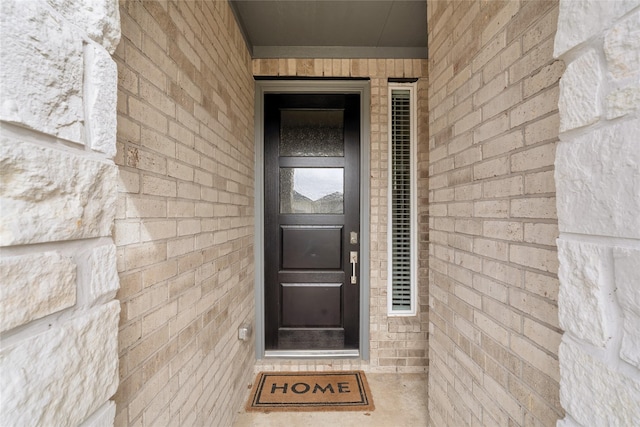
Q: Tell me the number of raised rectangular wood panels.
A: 2